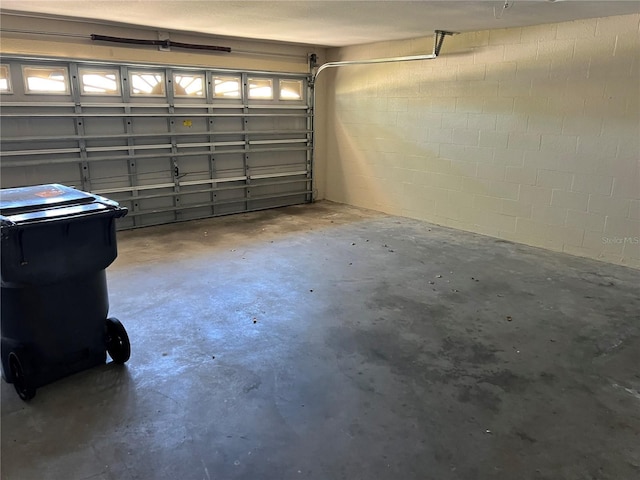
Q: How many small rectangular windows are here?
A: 8